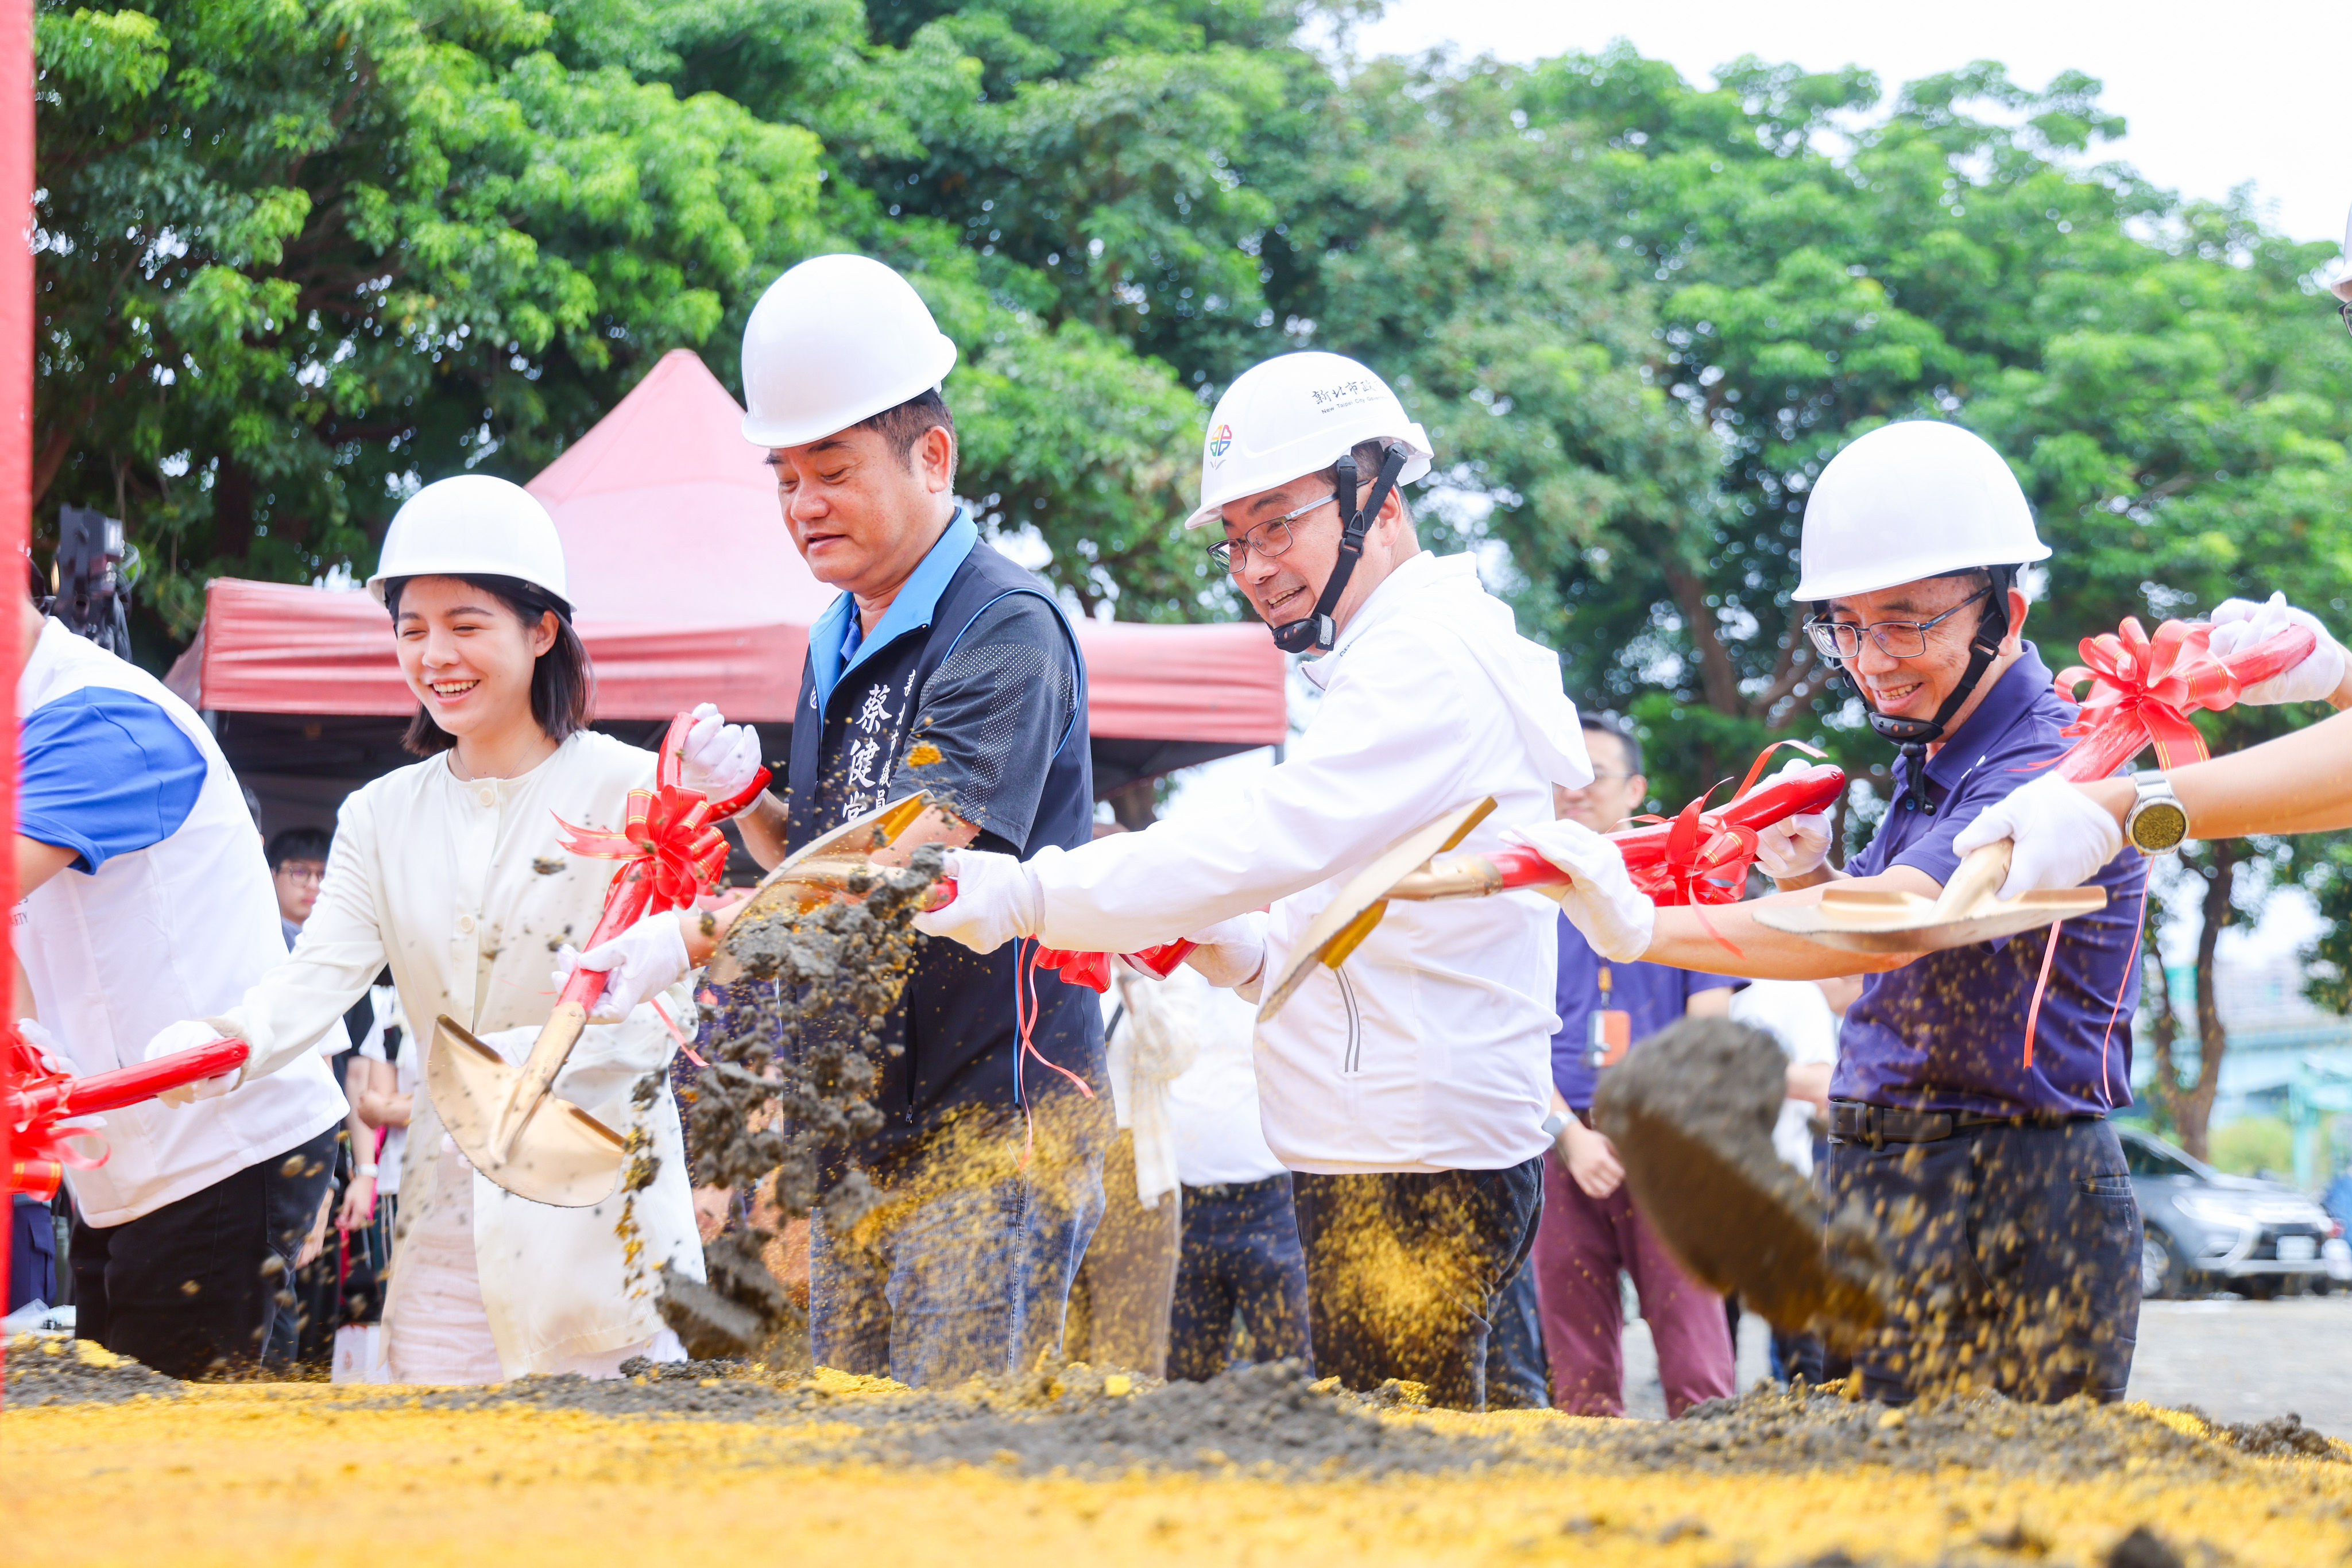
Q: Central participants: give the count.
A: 4